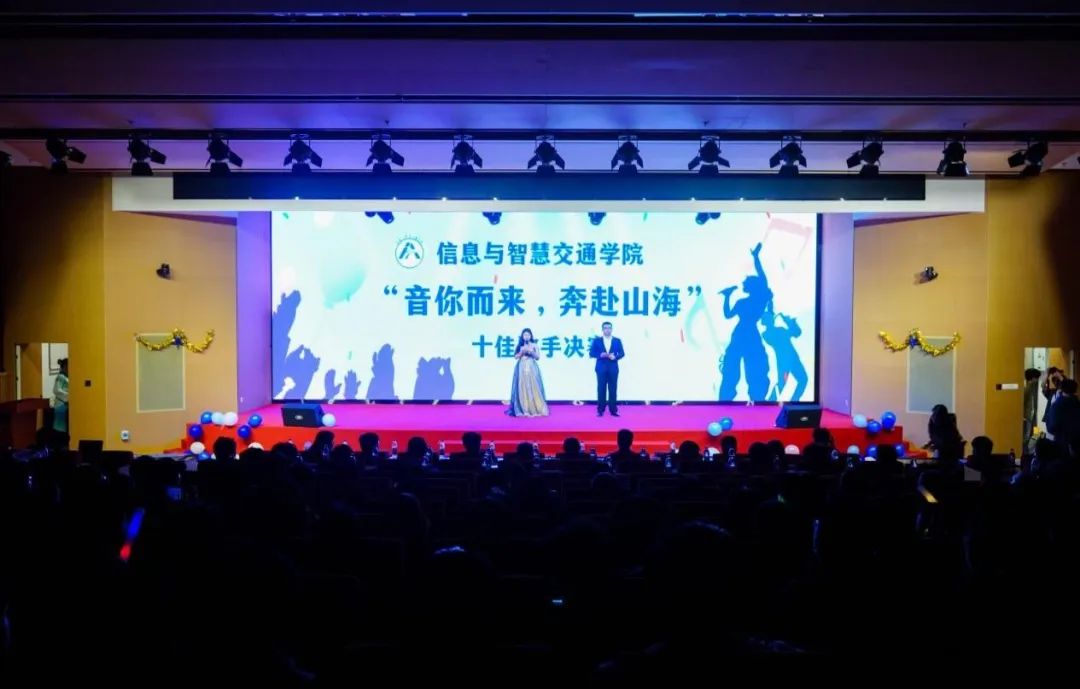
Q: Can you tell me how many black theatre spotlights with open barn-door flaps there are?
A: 13